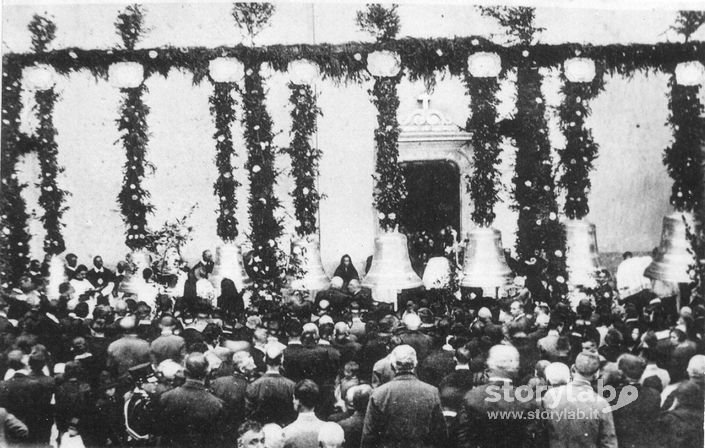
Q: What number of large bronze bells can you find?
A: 8